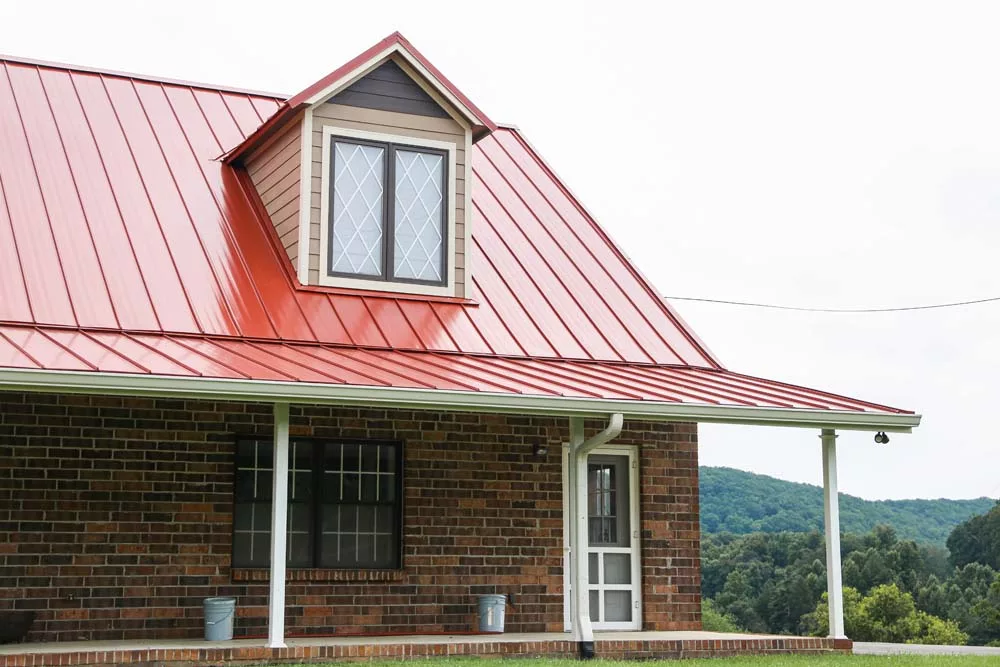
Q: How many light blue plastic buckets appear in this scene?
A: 2